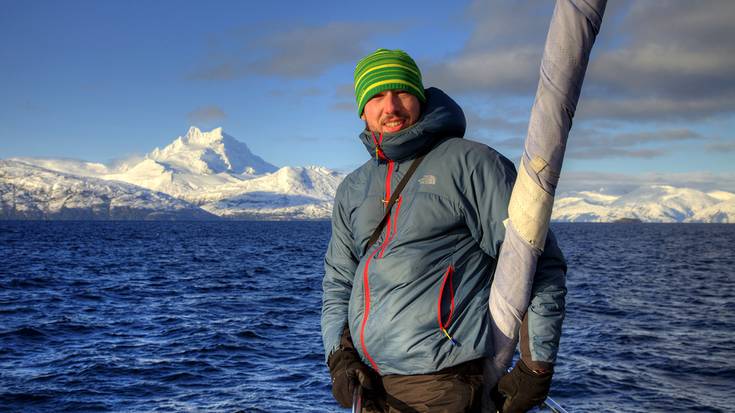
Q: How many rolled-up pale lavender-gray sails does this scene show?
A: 1